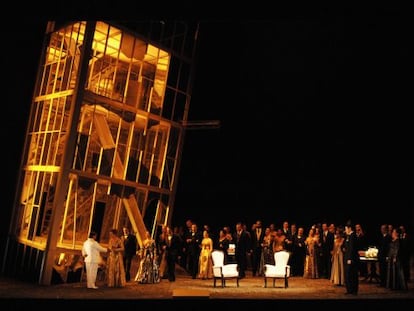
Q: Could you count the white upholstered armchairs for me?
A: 2